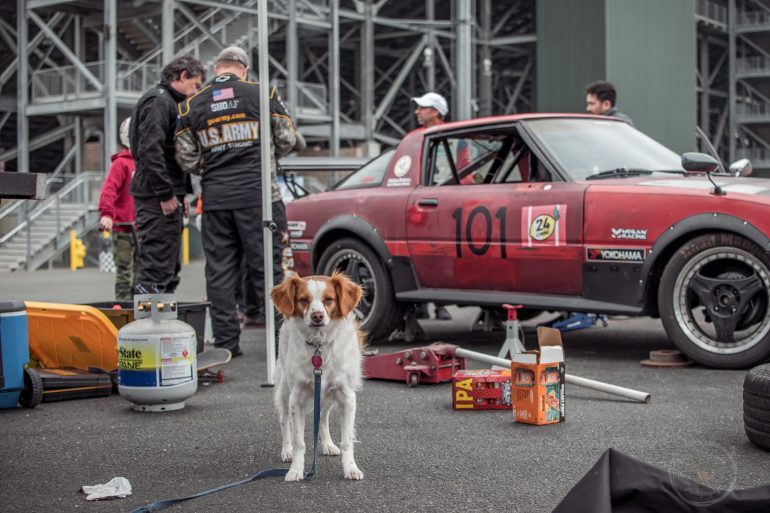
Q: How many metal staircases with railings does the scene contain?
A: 2